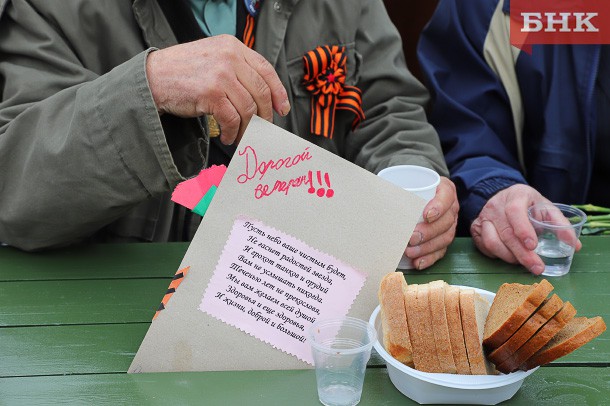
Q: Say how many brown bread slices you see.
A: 4